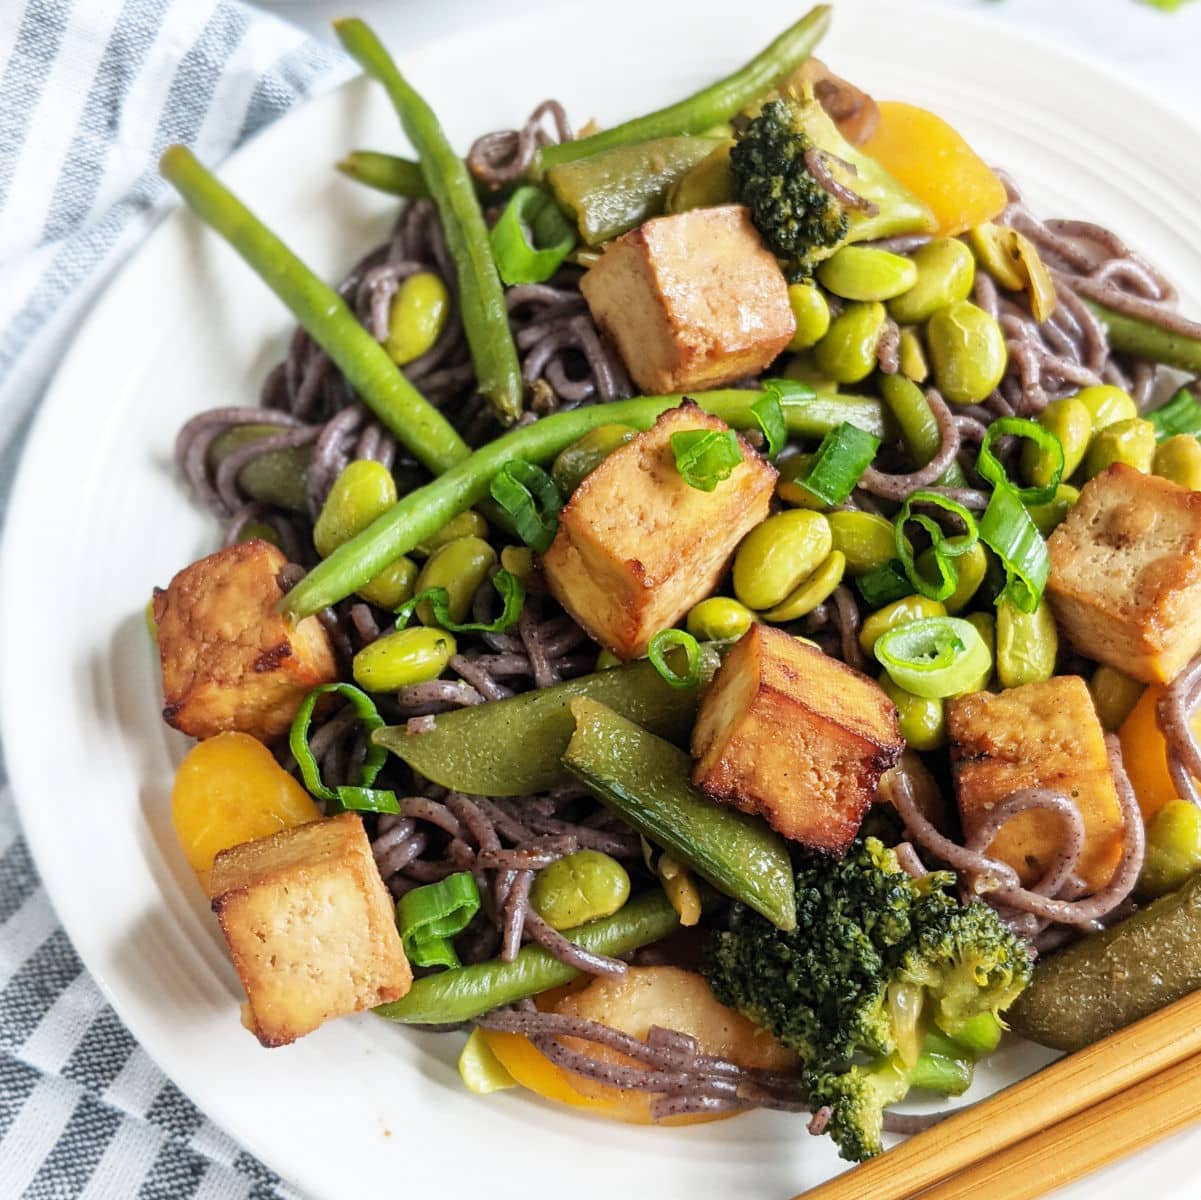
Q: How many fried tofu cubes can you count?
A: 7